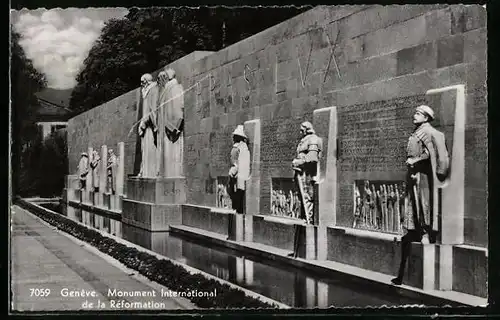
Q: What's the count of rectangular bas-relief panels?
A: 3